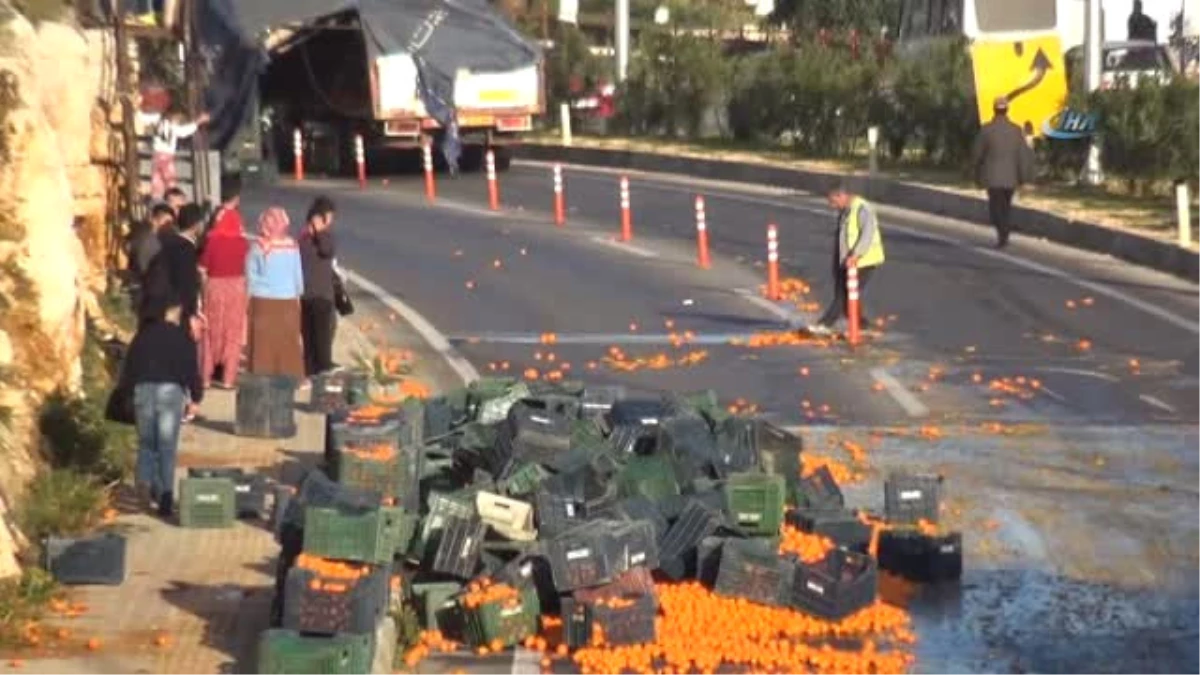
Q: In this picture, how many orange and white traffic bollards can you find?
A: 9